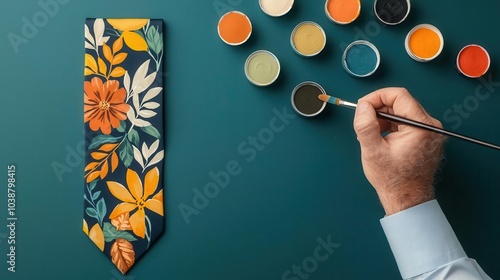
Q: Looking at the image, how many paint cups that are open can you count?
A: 10